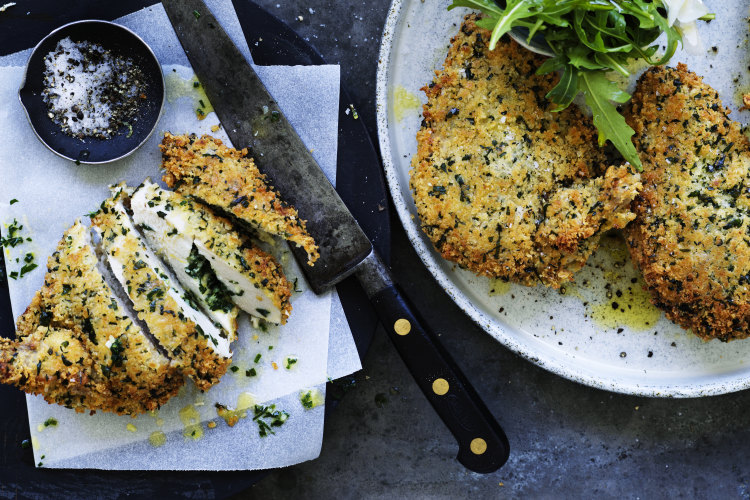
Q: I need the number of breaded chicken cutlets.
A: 3